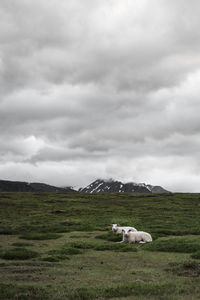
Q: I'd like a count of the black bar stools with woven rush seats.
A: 0